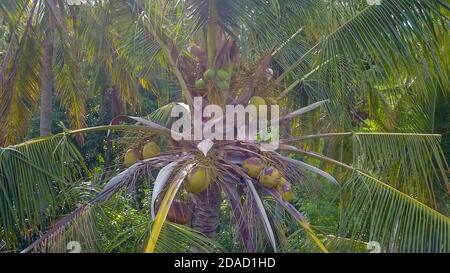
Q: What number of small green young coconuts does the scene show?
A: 4